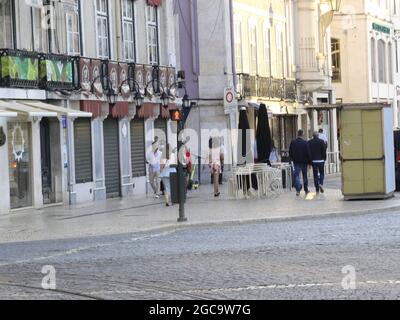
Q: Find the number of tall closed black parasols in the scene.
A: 2